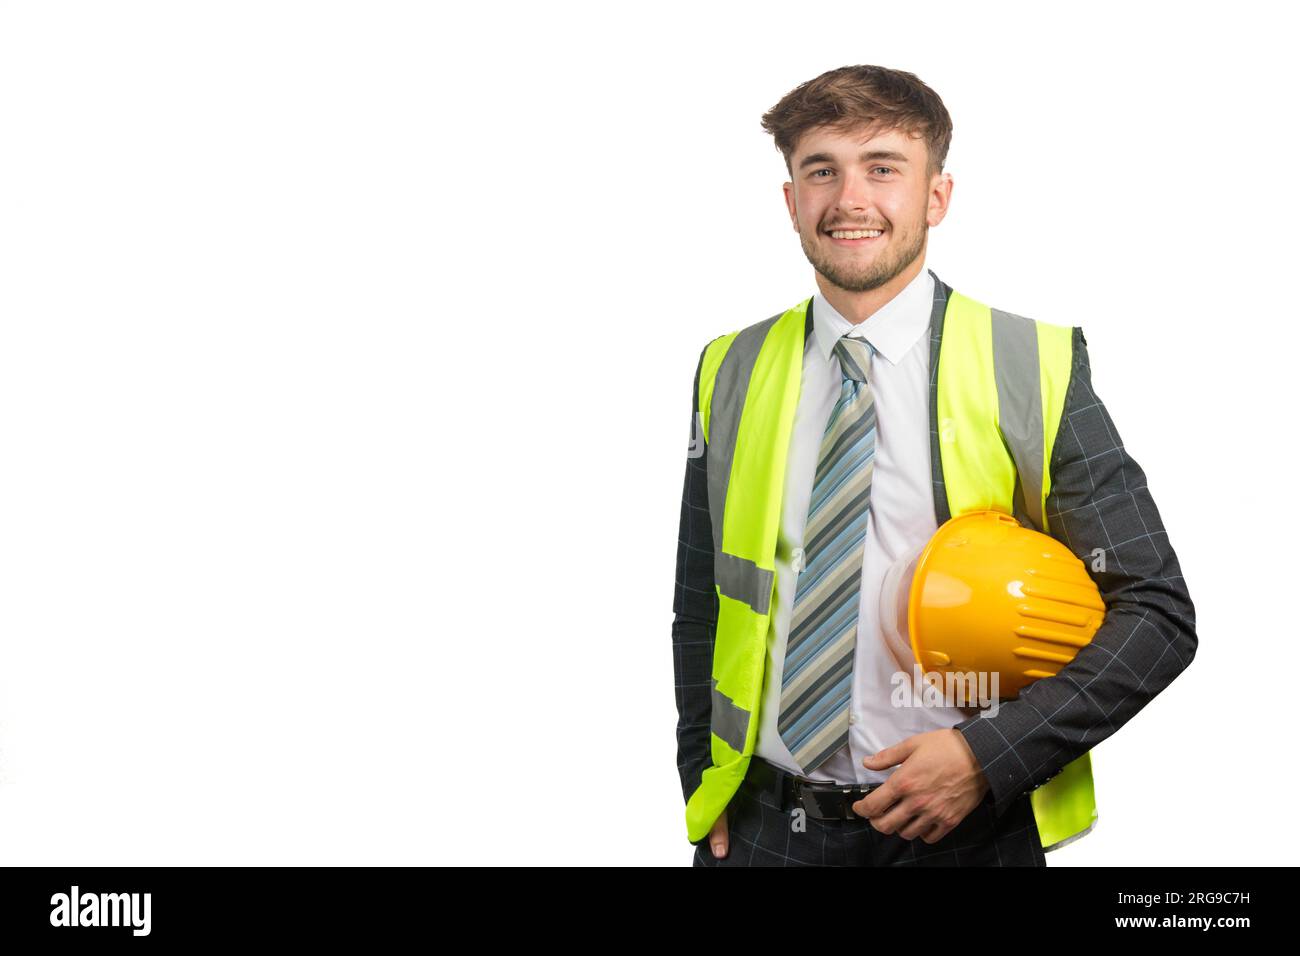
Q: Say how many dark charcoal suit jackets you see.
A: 1